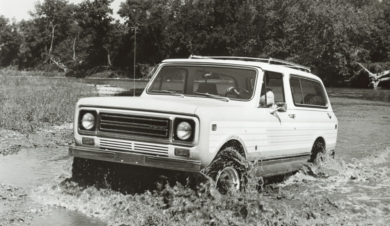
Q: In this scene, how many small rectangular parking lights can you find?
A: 2